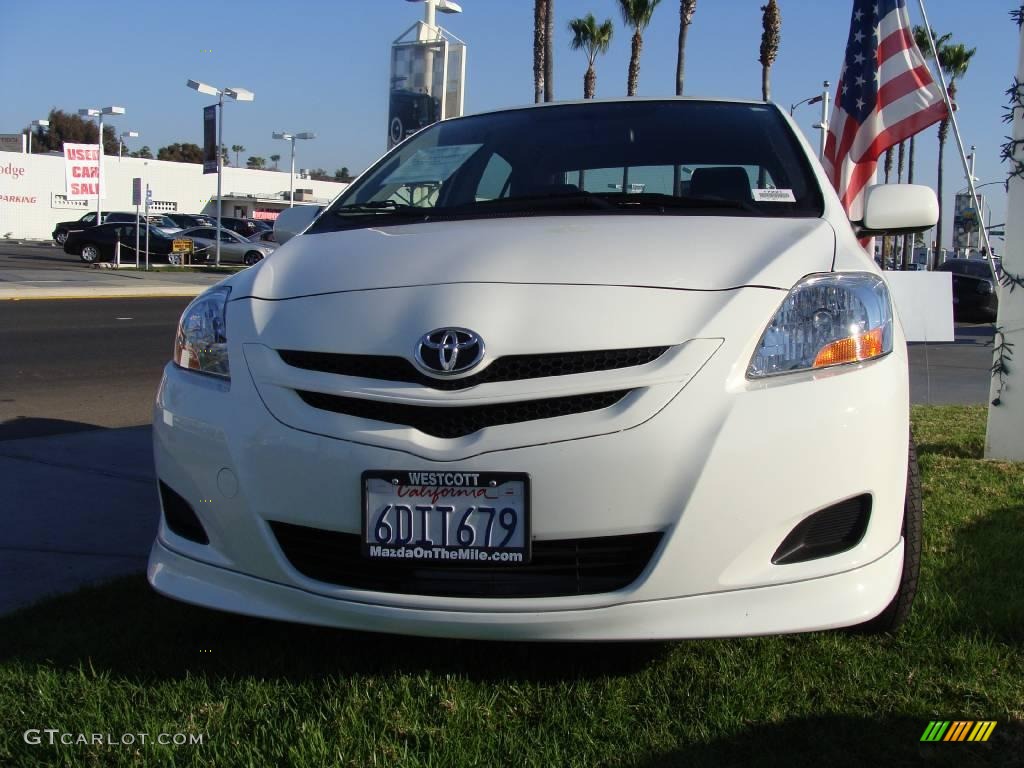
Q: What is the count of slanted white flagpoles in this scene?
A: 1